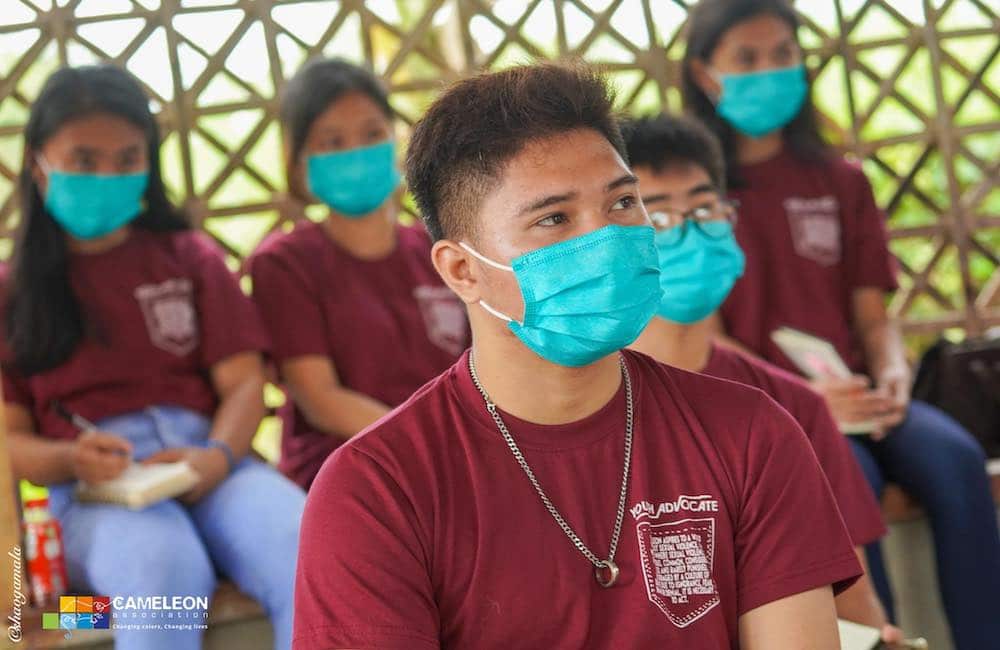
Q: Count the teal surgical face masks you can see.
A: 5